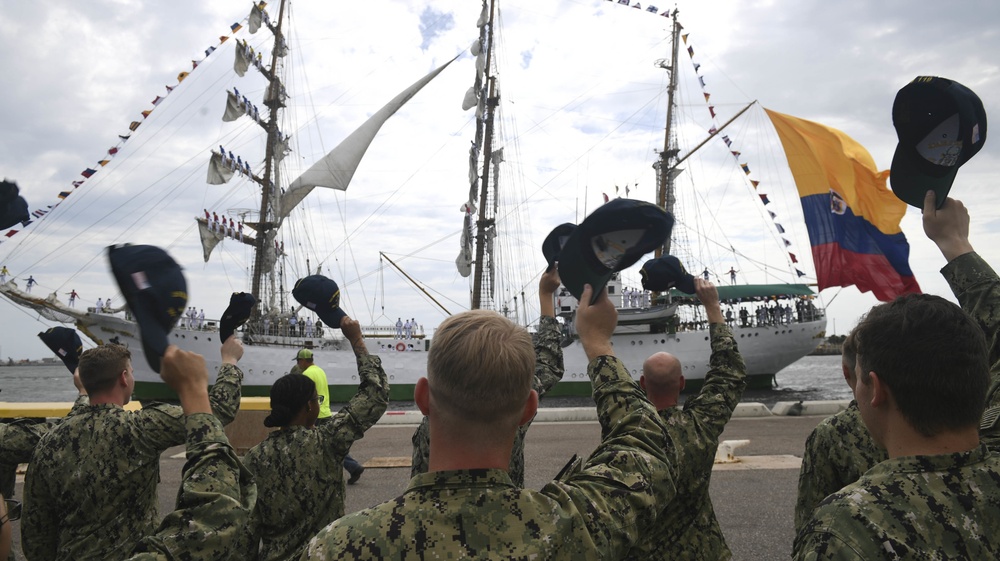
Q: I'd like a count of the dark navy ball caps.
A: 9